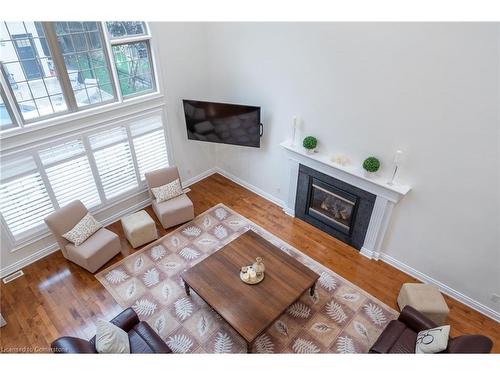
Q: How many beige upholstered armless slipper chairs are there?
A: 2